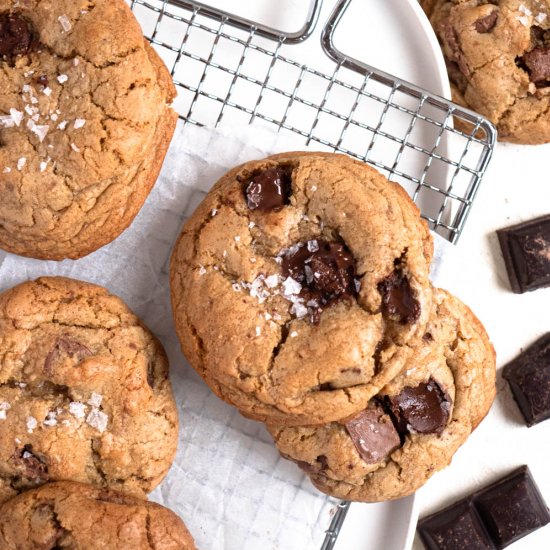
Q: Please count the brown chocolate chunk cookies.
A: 6